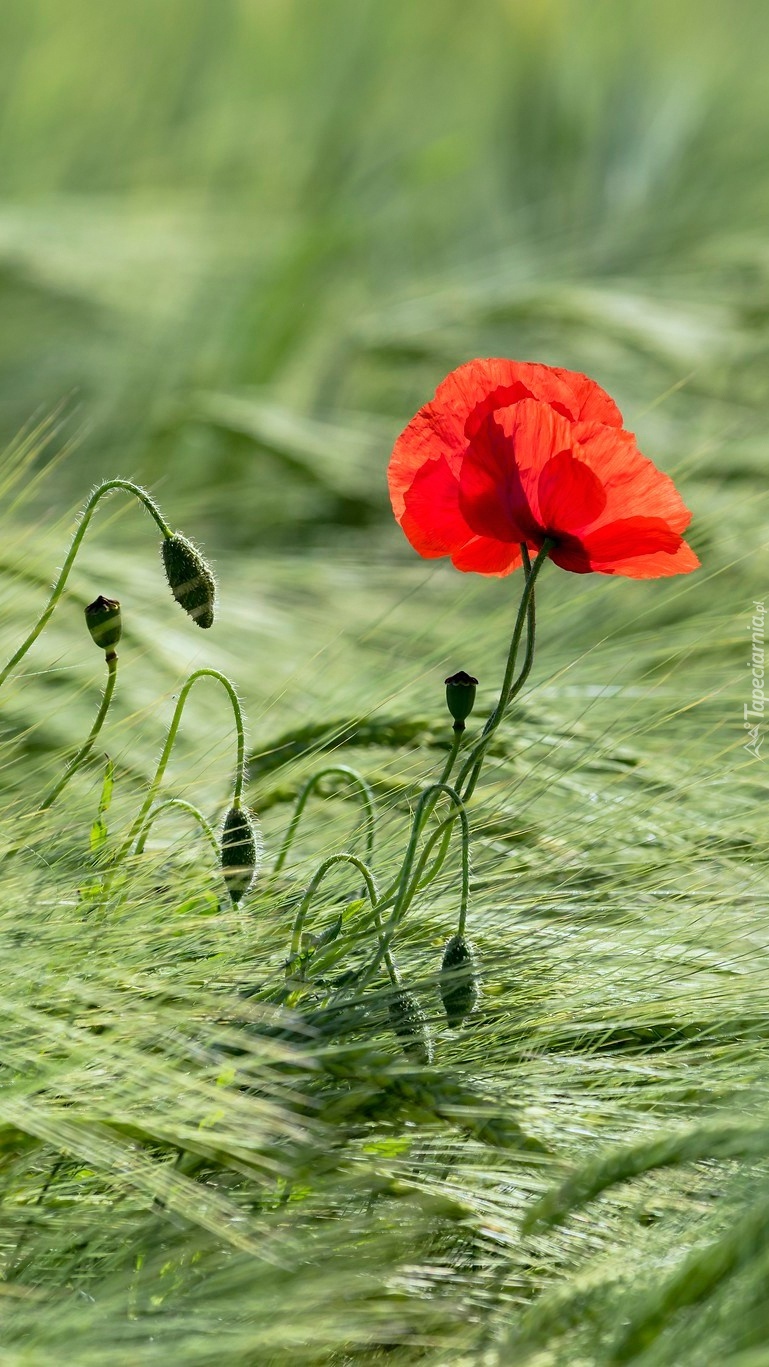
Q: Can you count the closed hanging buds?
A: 4